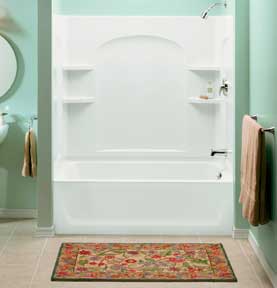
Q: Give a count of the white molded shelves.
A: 4